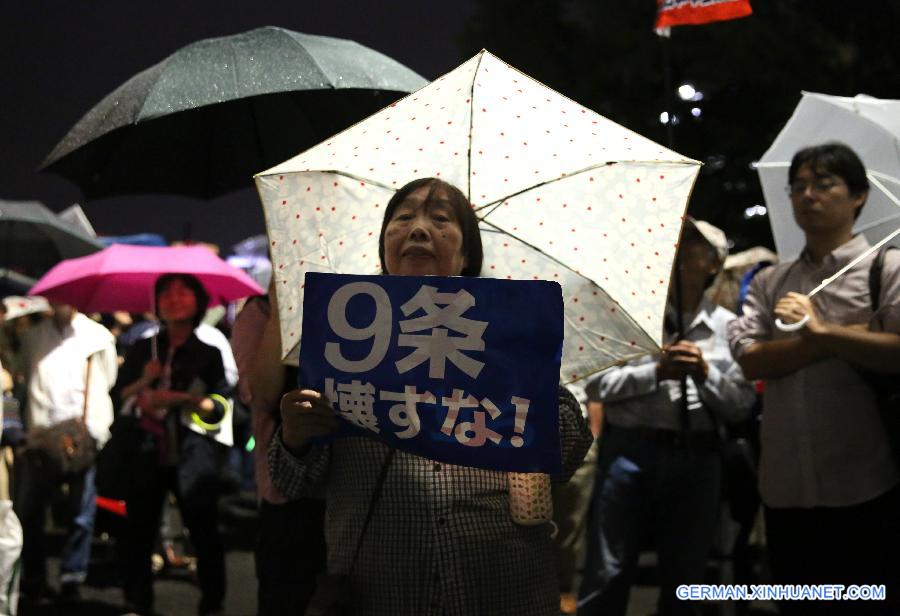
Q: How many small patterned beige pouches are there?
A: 1